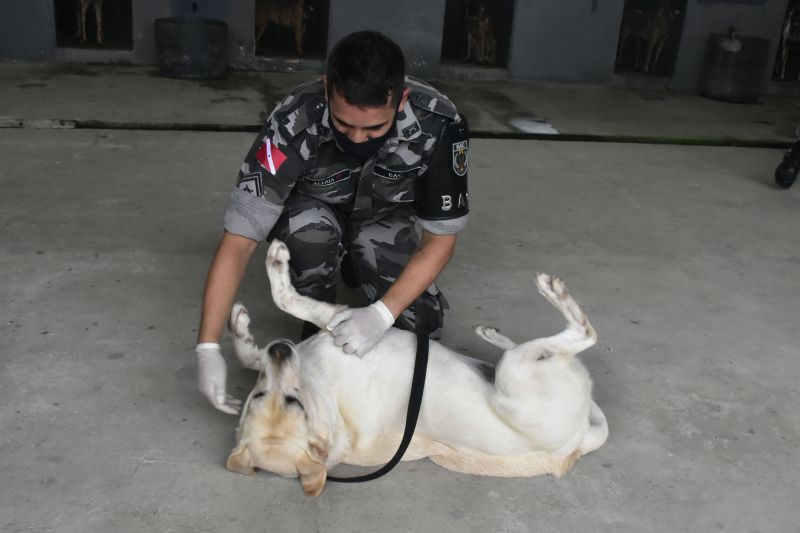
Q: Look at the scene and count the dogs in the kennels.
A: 5